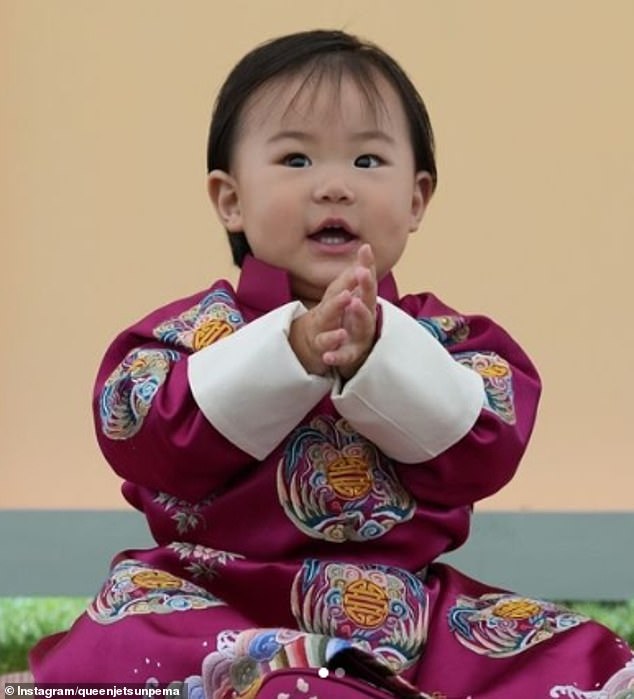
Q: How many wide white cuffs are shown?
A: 2